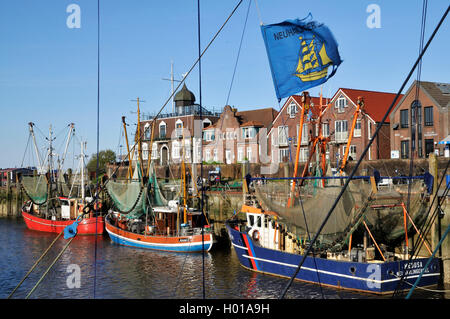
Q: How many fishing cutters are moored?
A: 3